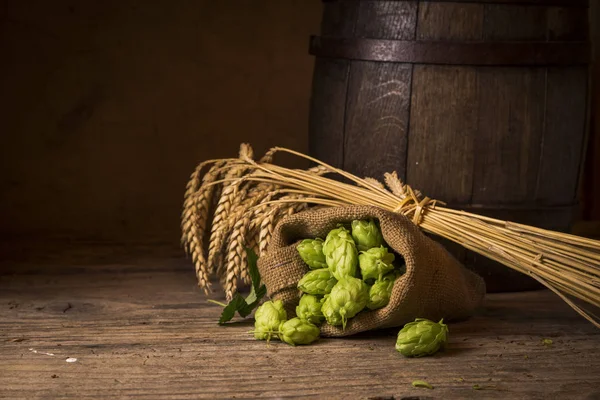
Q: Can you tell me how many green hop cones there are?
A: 11